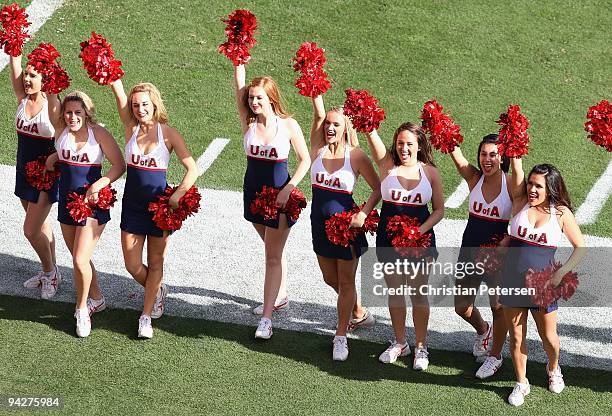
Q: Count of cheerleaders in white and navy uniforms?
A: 8